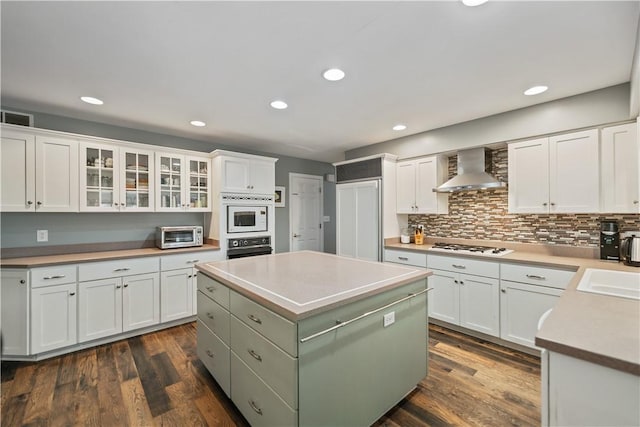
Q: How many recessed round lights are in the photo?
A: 7